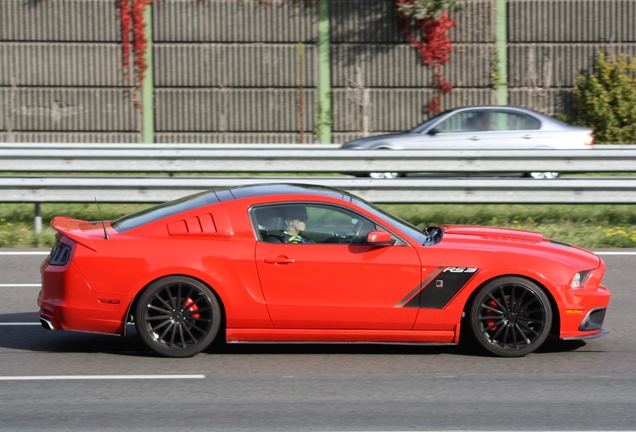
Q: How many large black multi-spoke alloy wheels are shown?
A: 2